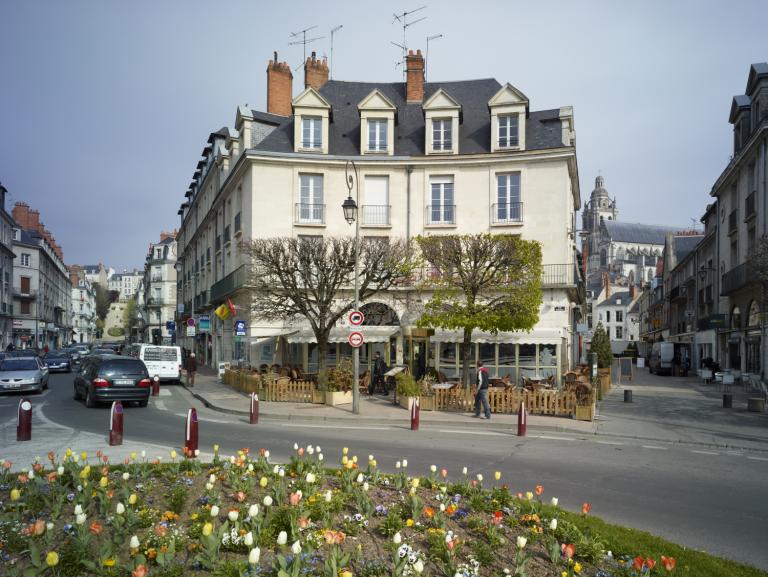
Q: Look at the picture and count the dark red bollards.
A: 7